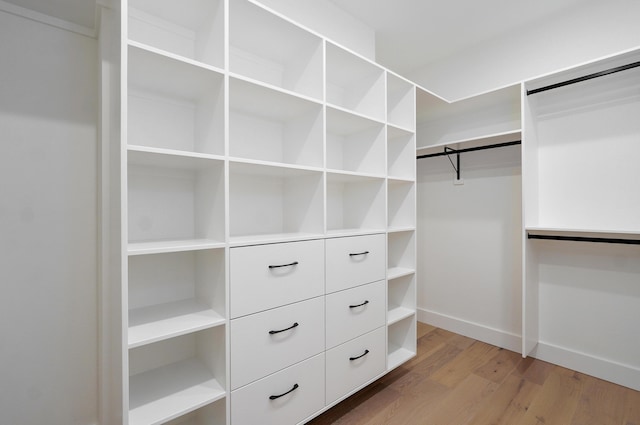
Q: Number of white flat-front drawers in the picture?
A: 6